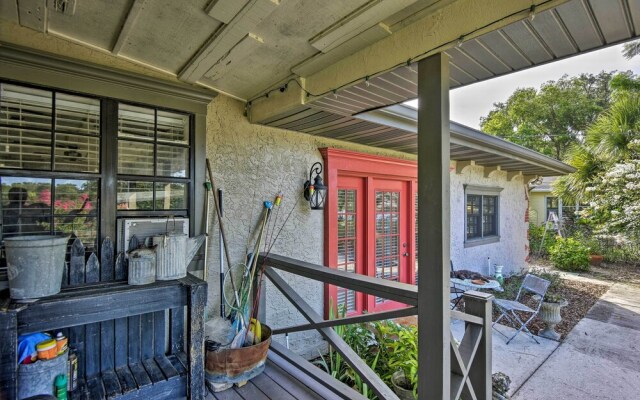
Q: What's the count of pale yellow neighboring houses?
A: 1